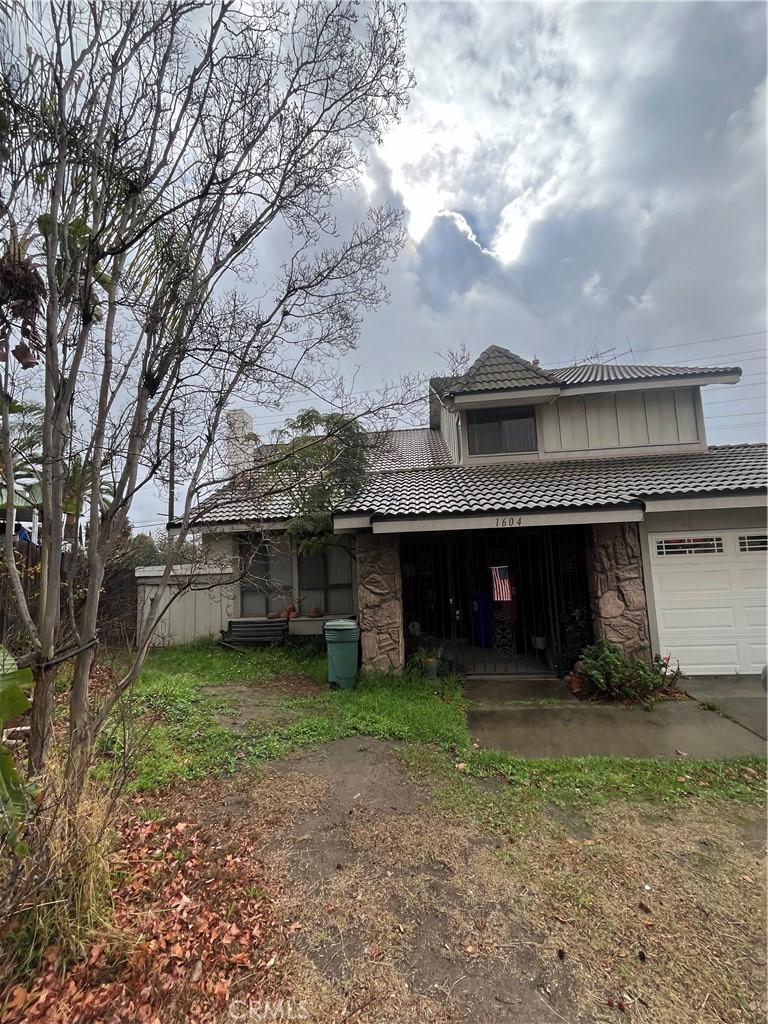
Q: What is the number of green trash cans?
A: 1